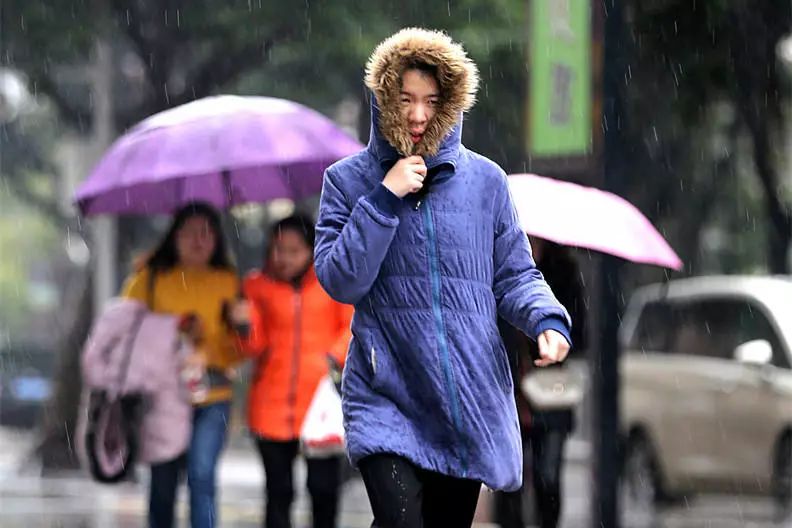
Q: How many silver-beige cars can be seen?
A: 1